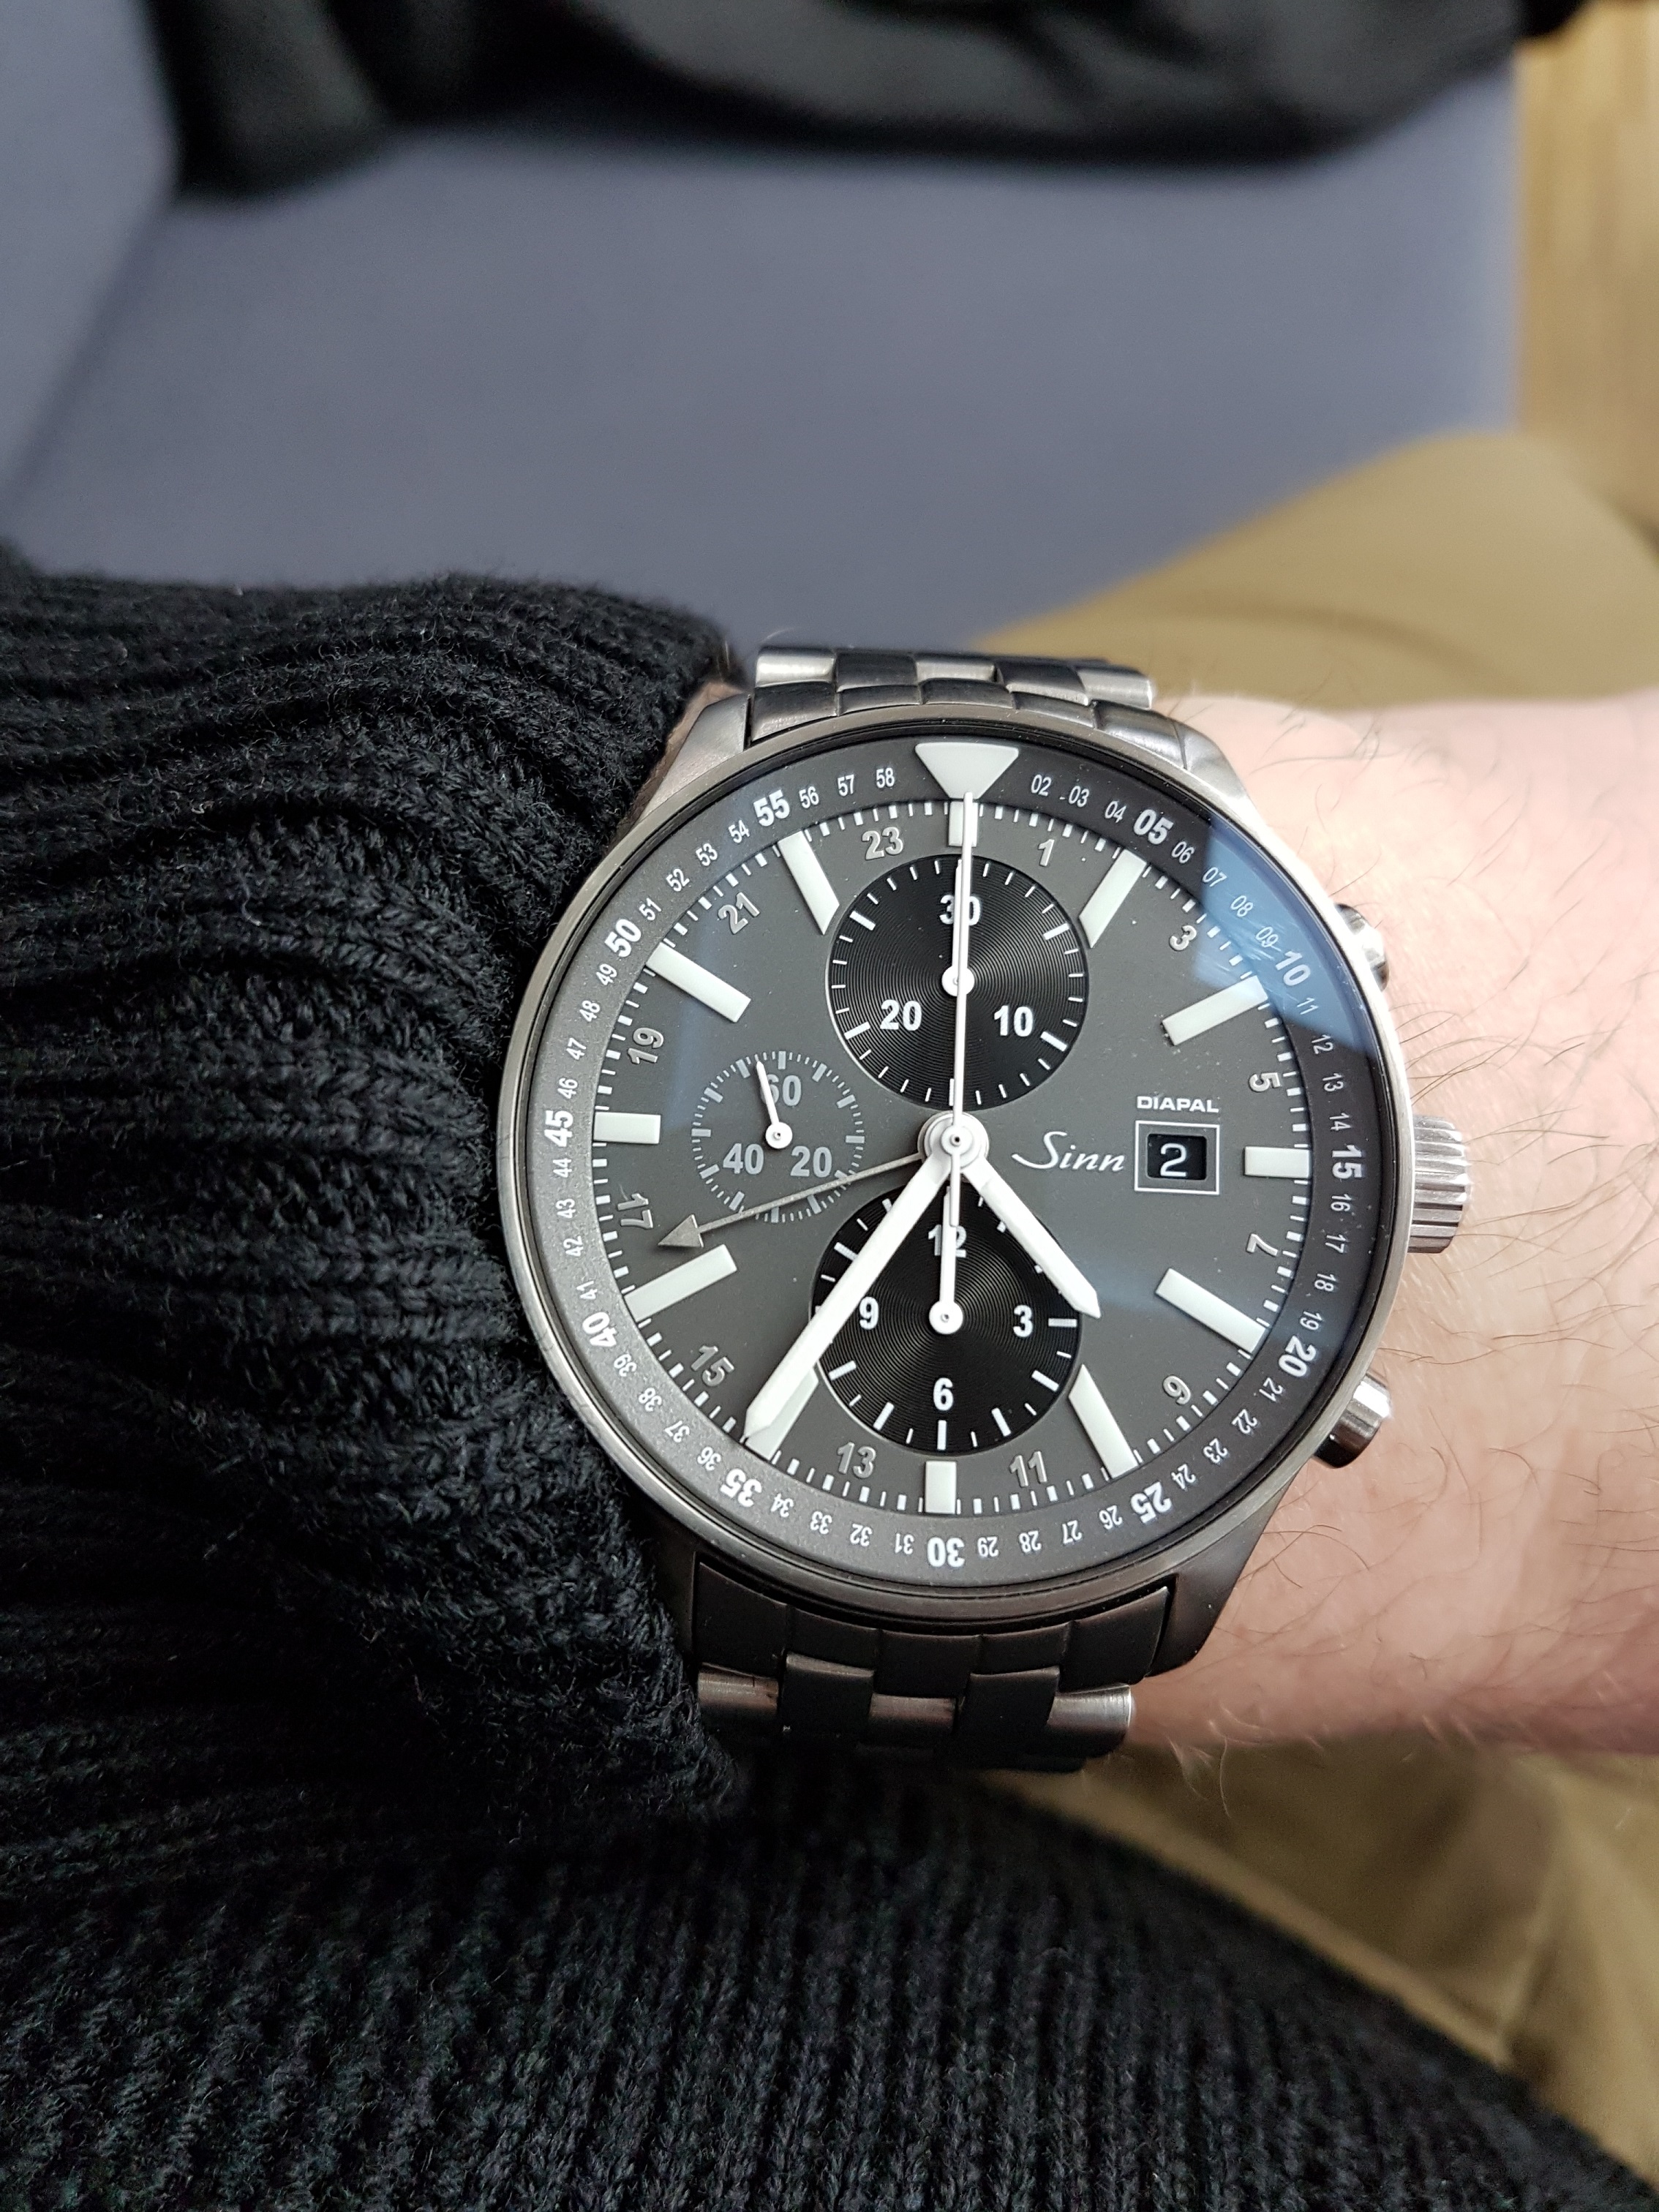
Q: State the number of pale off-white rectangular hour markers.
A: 12